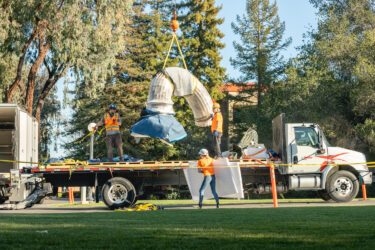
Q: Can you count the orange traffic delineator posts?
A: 3